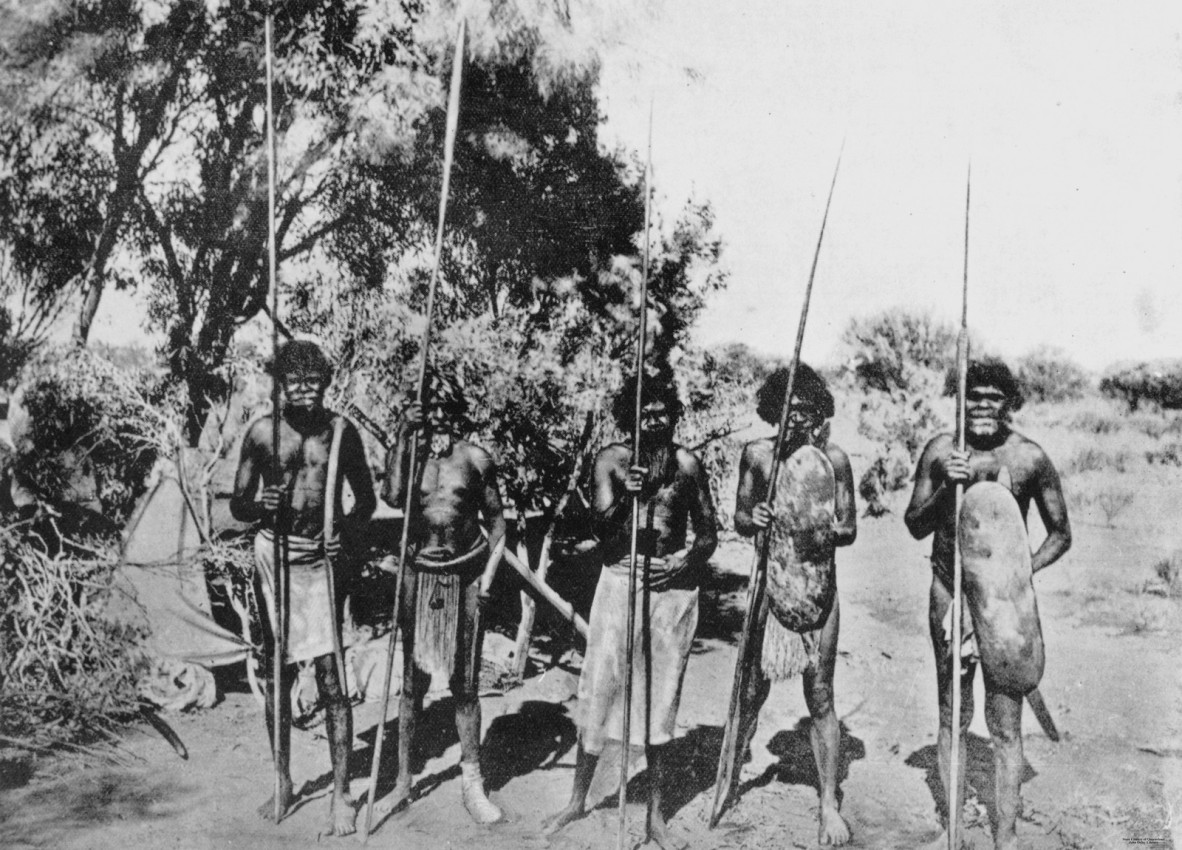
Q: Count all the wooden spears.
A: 5